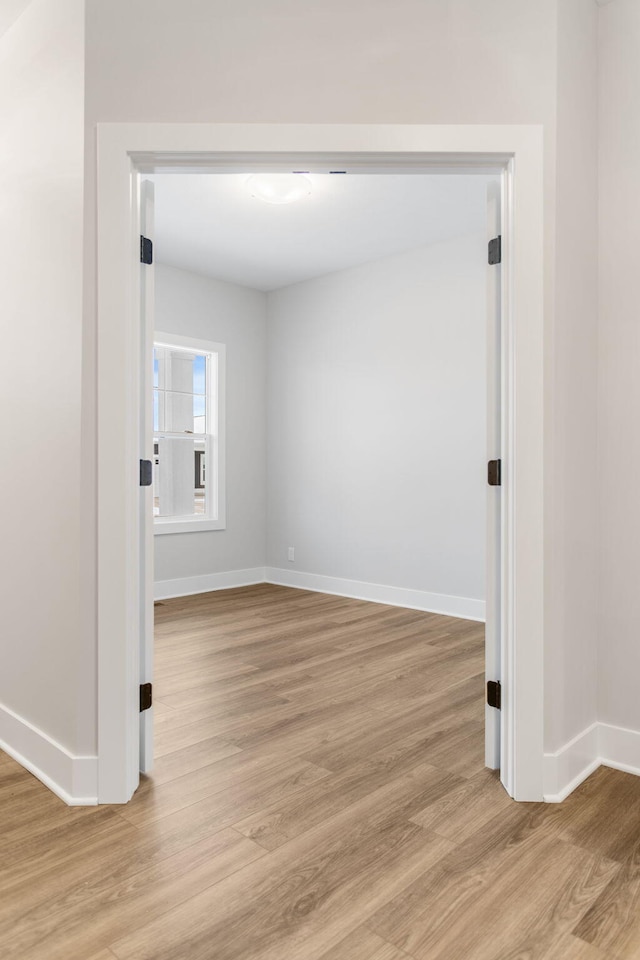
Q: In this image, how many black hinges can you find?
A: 6